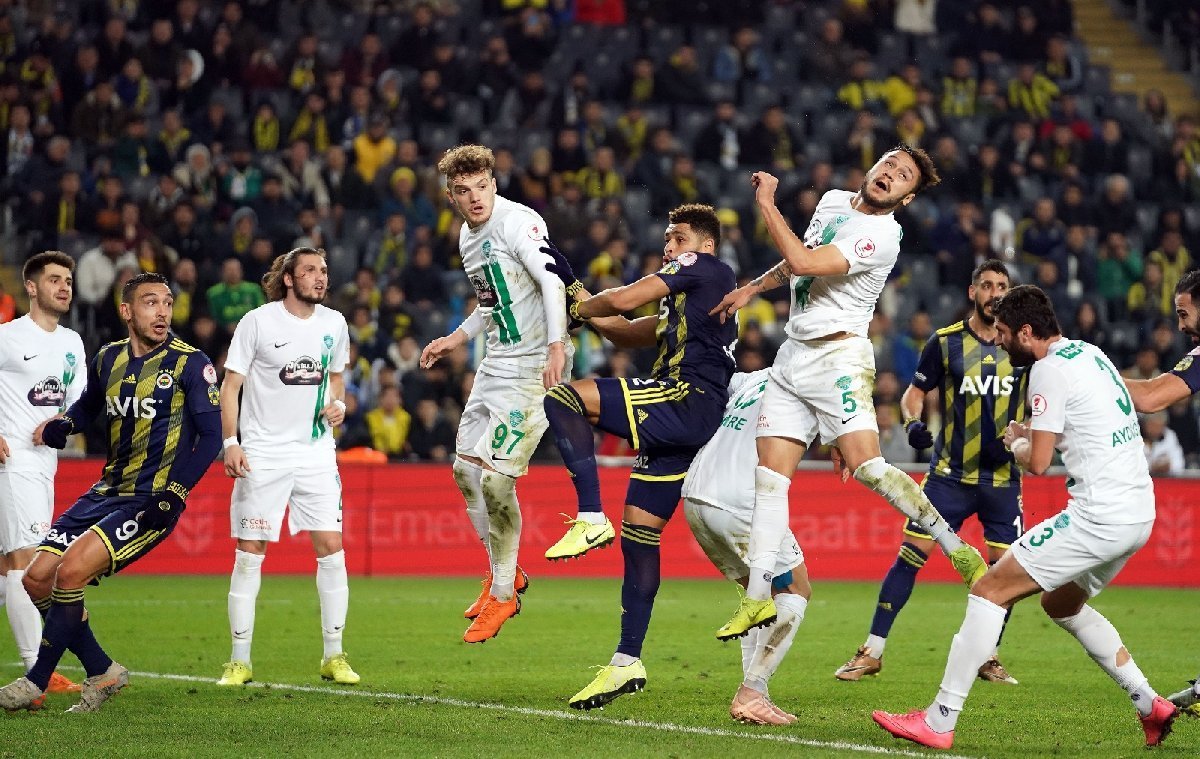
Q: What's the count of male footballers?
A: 10